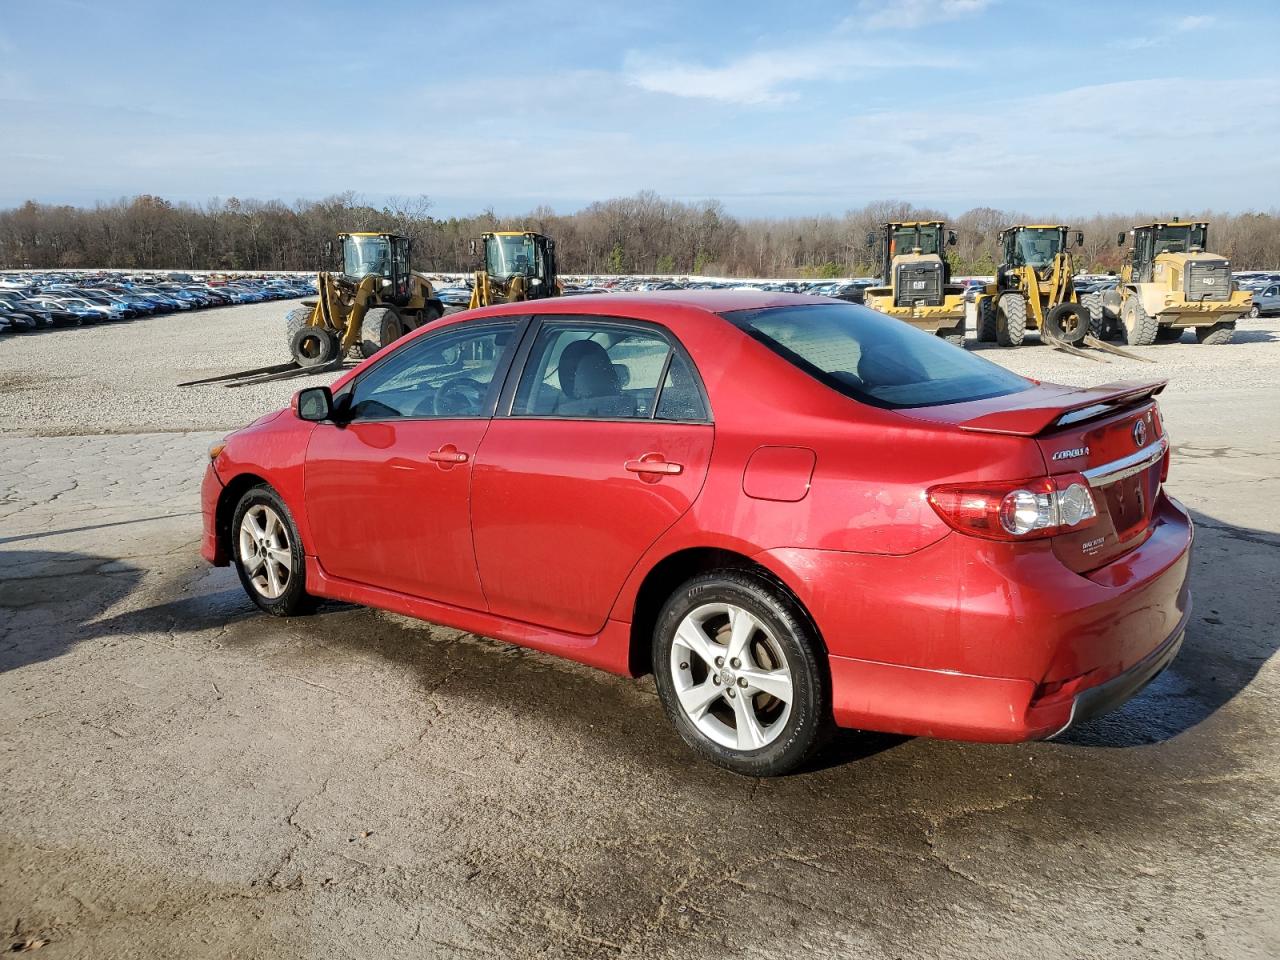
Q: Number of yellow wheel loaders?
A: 5